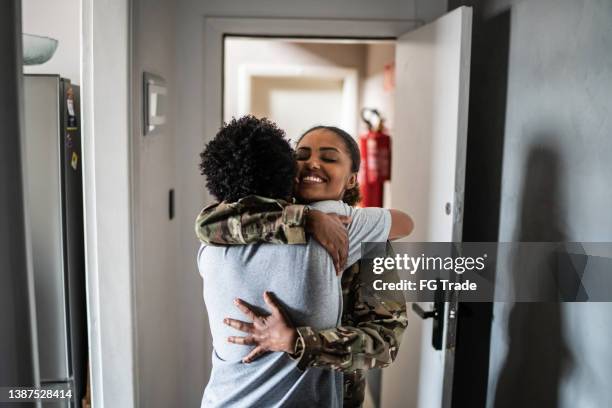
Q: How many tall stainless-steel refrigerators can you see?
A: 1